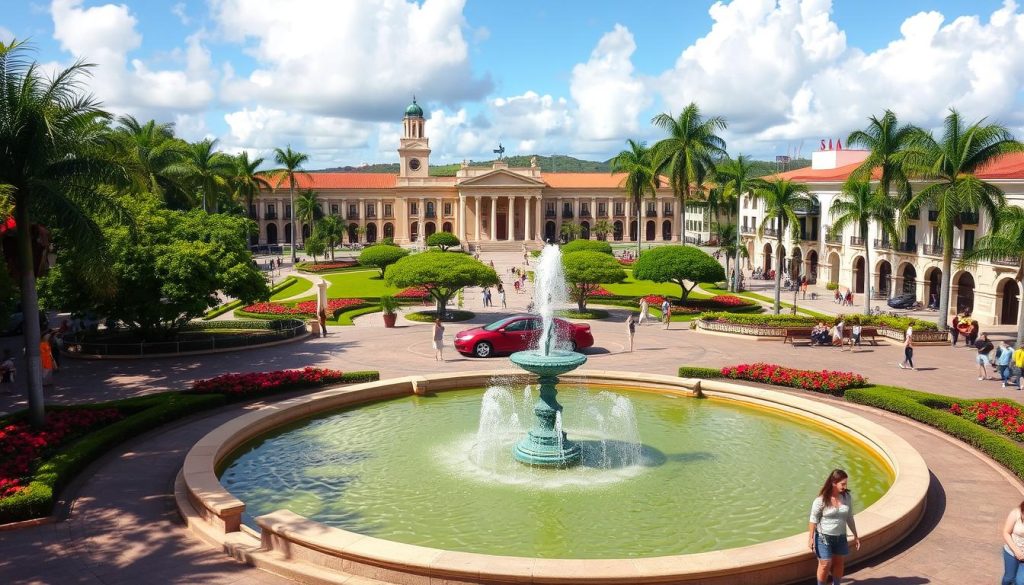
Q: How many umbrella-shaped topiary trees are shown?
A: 6